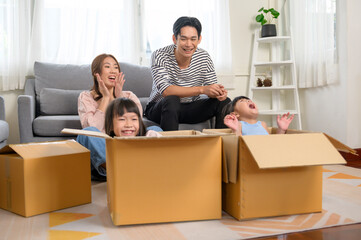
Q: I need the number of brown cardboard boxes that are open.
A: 2